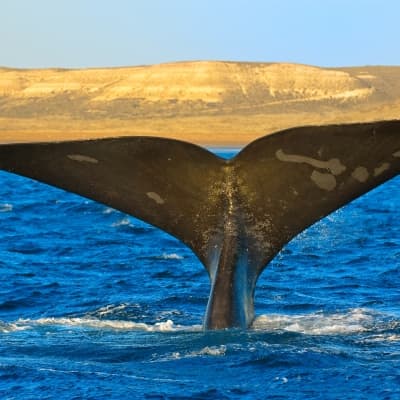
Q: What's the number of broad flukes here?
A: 2